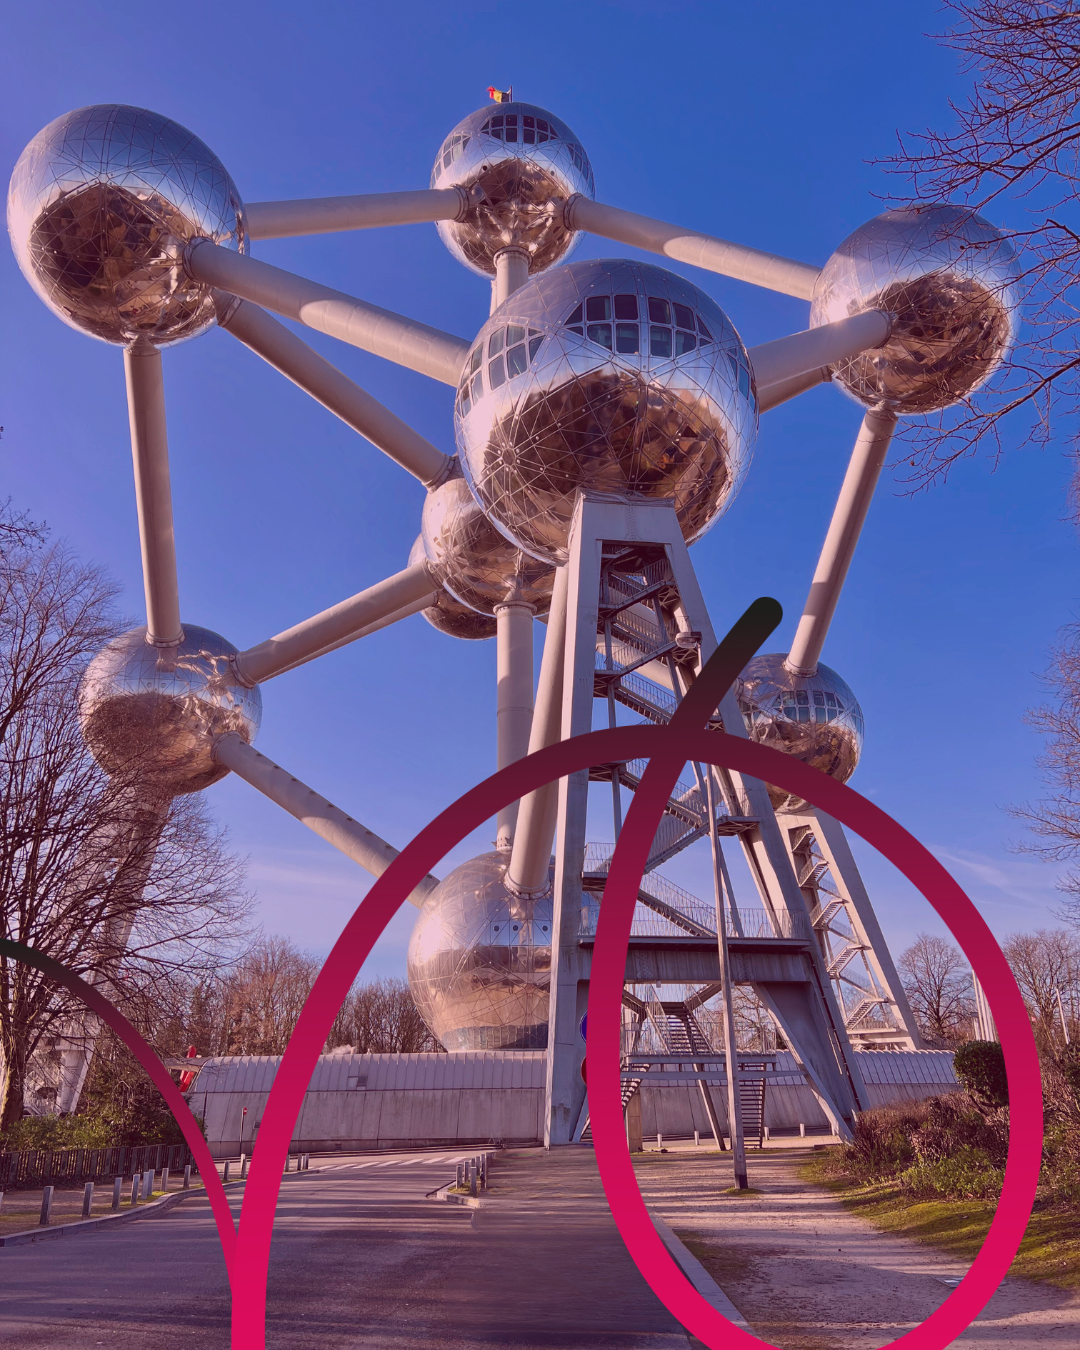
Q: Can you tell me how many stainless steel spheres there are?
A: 9